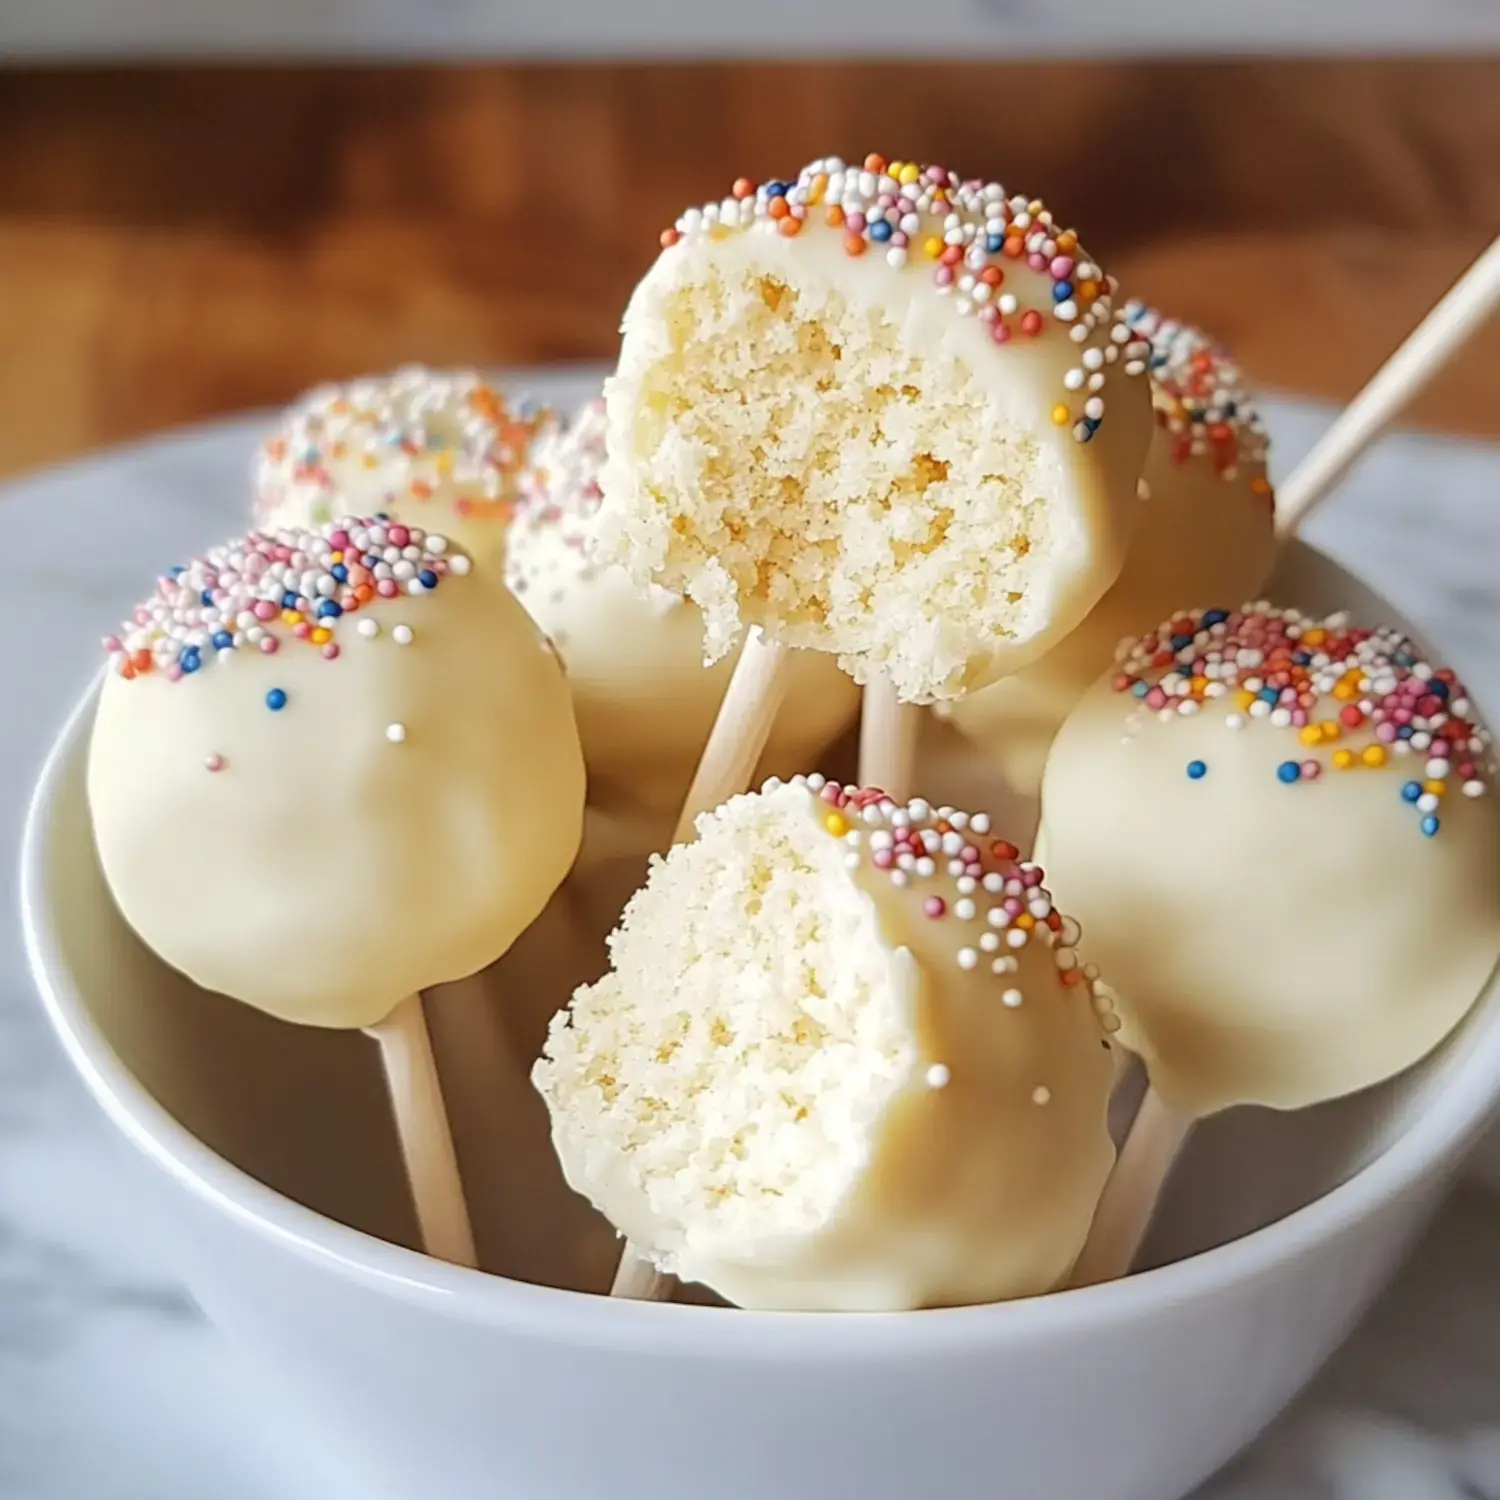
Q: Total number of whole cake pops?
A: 5